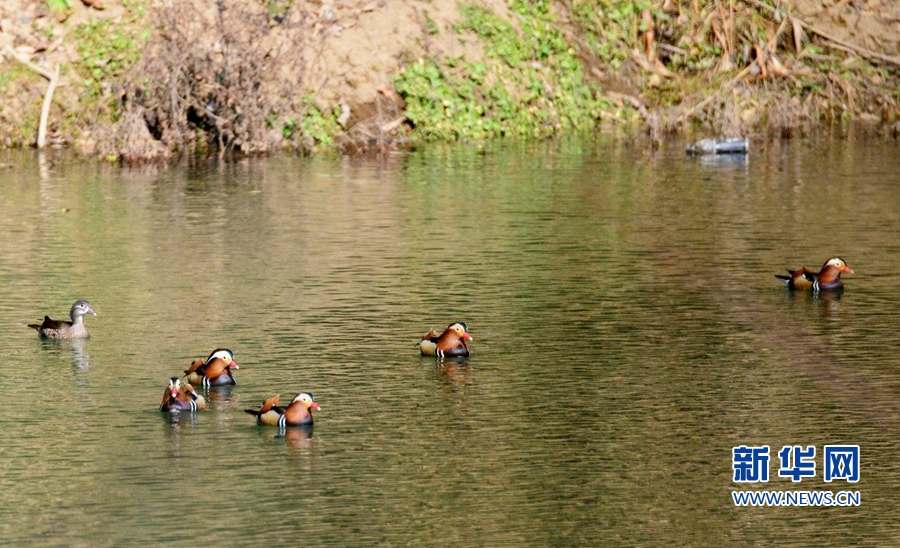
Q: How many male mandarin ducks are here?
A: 5